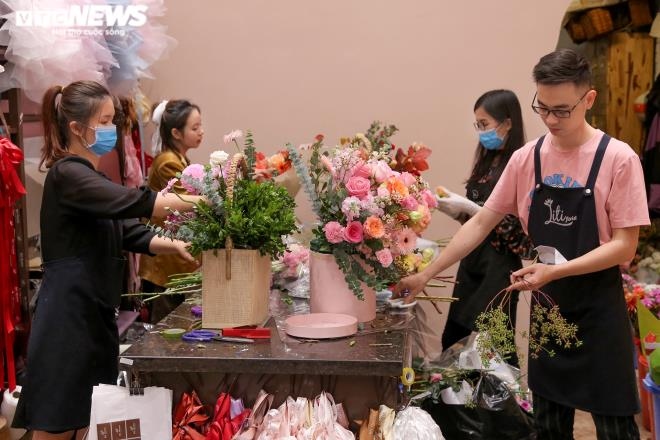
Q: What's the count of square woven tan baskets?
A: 1